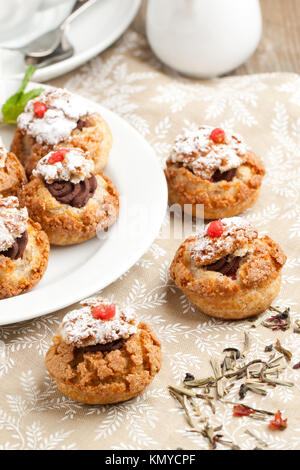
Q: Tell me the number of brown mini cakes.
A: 7